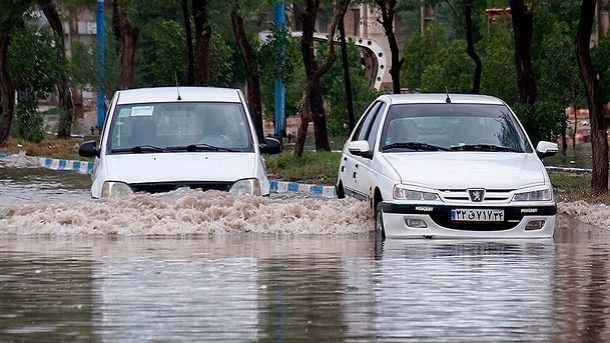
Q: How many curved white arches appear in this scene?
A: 1